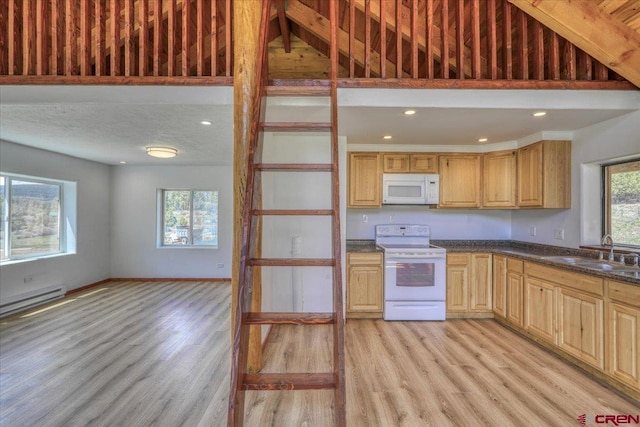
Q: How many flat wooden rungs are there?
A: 7